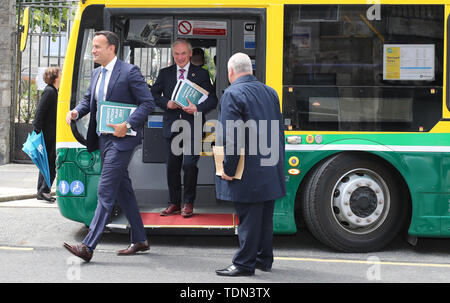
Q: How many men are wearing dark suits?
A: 3